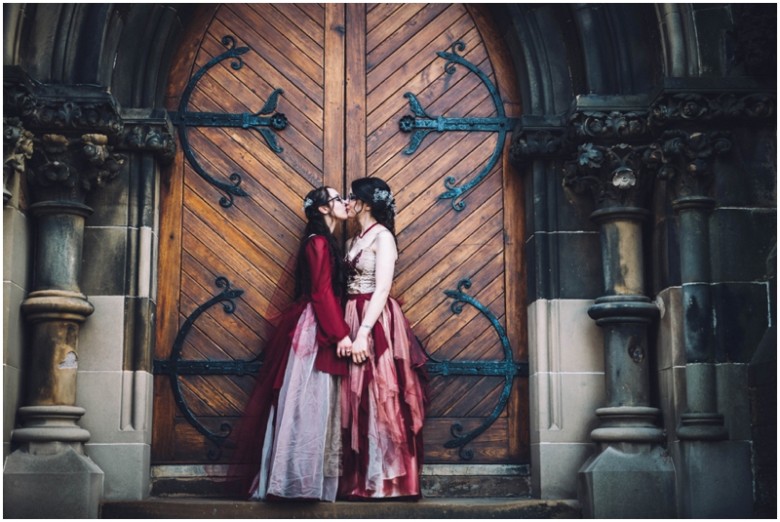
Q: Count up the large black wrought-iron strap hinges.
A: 4